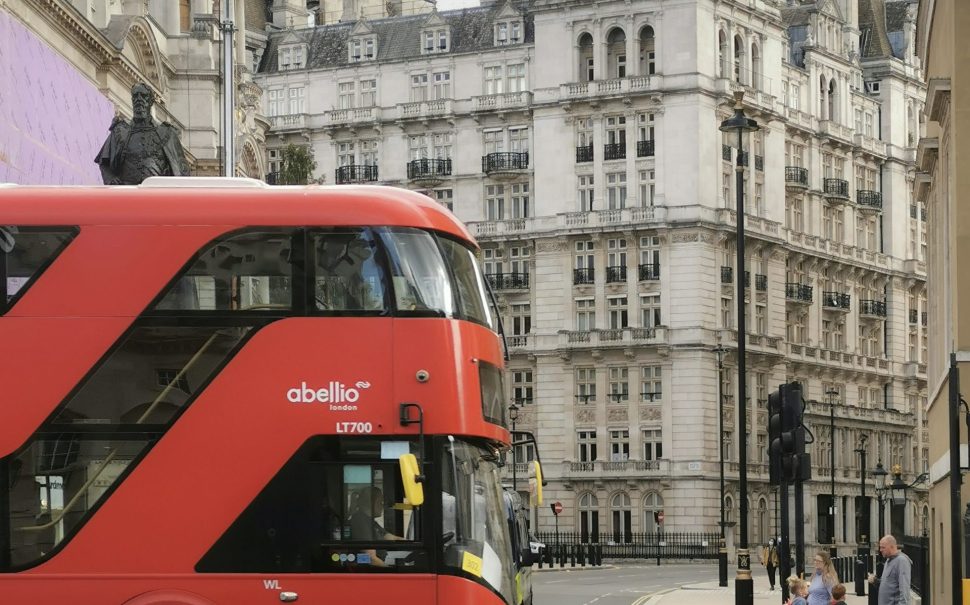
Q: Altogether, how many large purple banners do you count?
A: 1